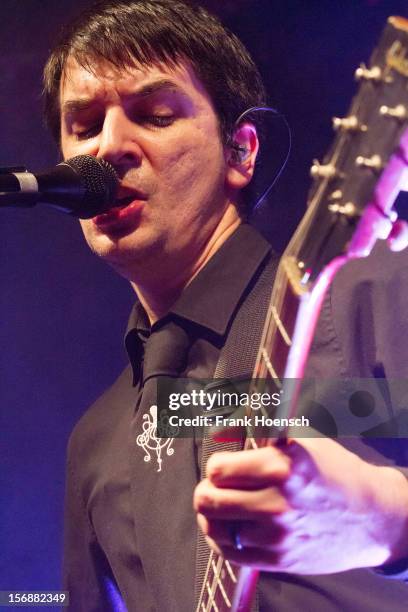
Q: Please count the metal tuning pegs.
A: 6